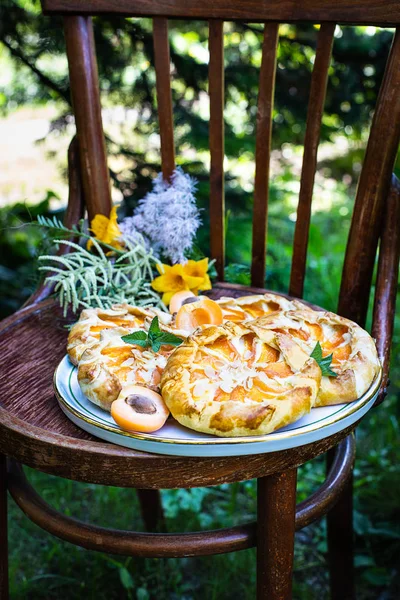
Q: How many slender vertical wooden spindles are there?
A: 4